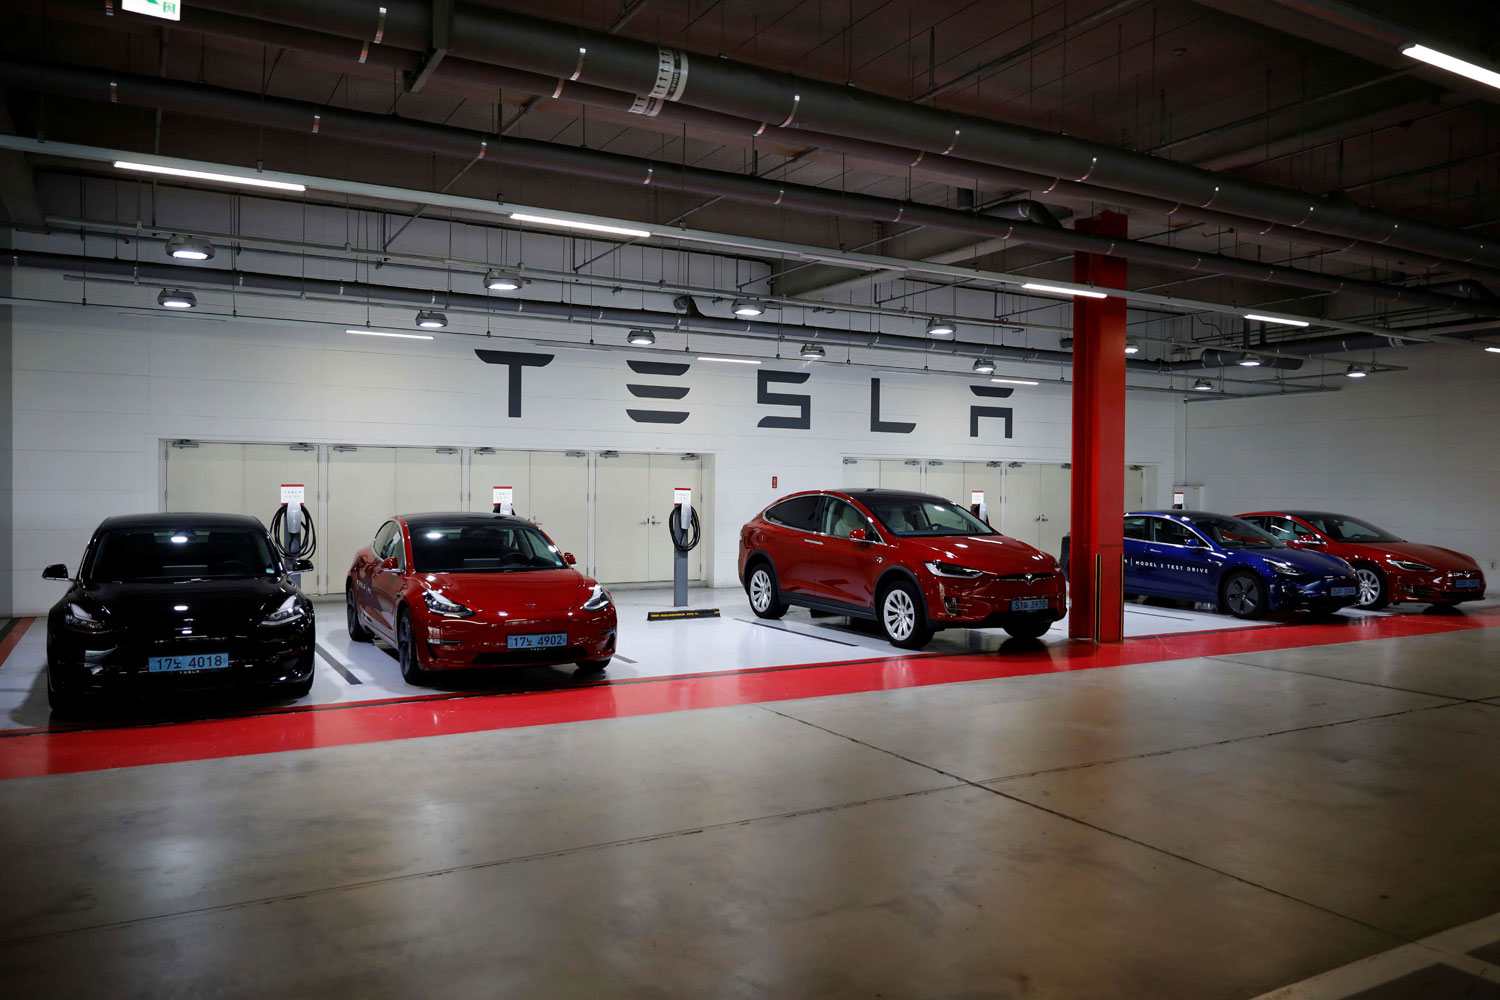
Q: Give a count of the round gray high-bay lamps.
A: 13